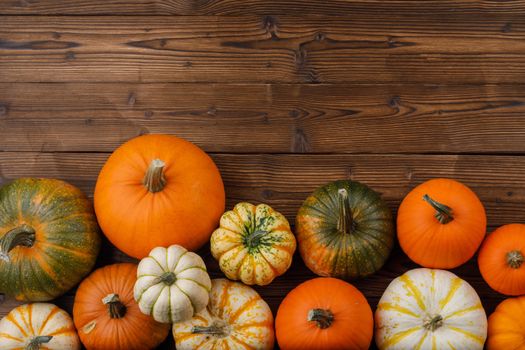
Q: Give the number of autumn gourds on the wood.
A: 13